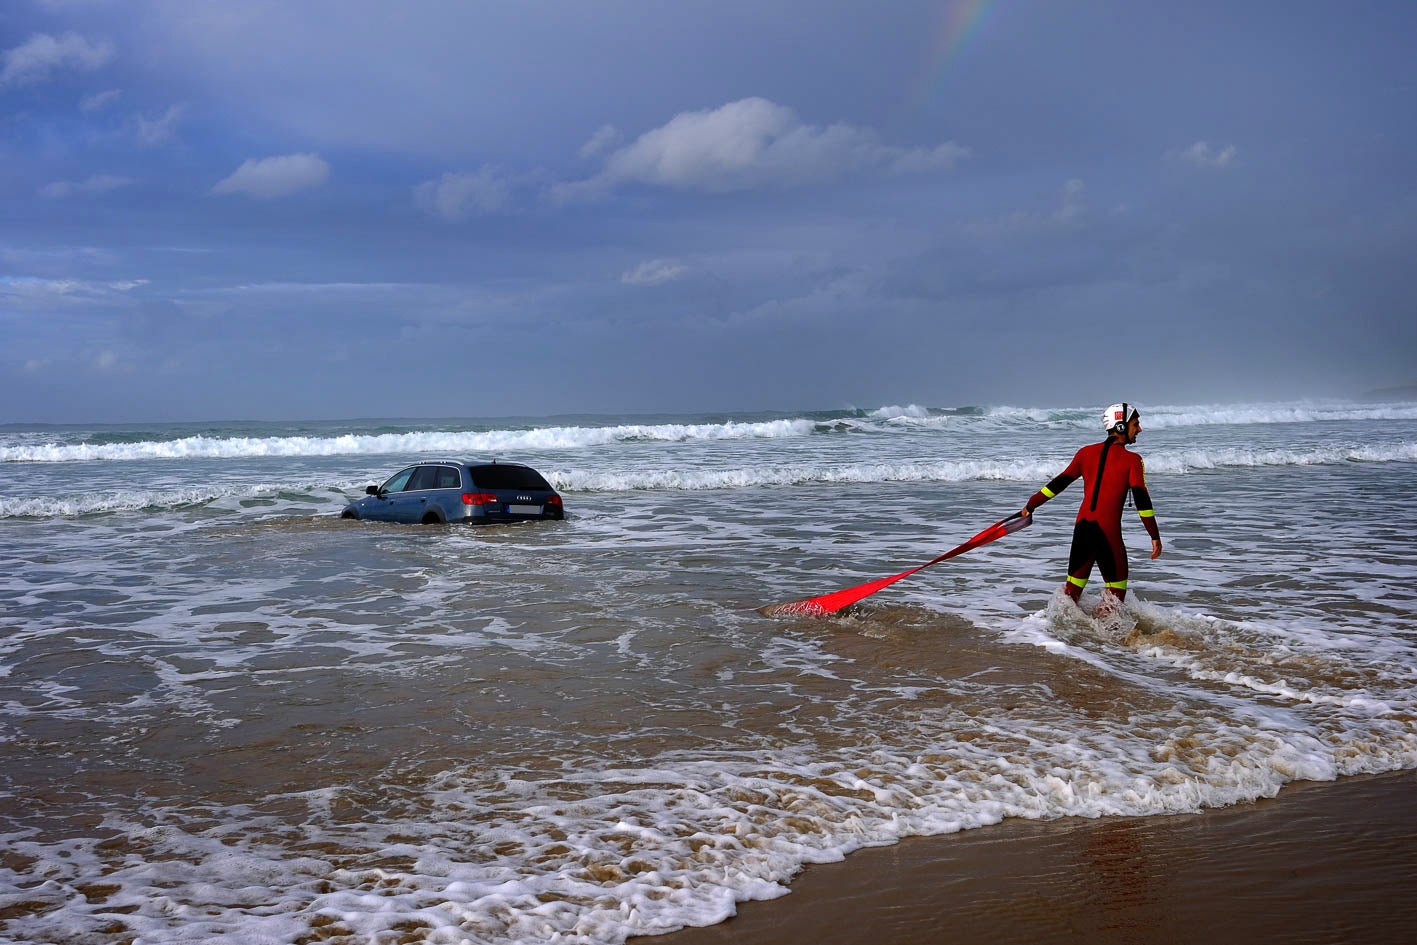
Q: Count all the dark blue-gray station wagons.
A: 1